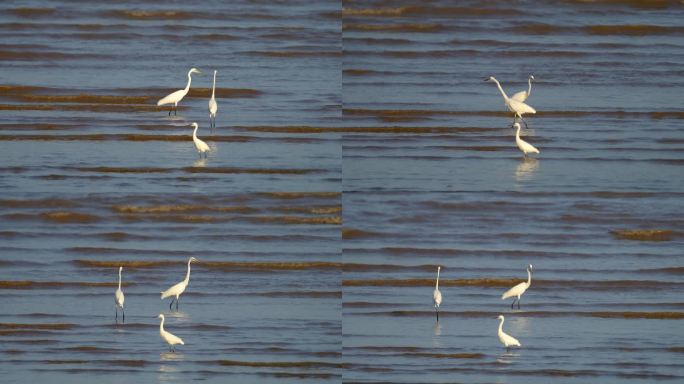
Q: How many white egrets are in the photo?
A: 12